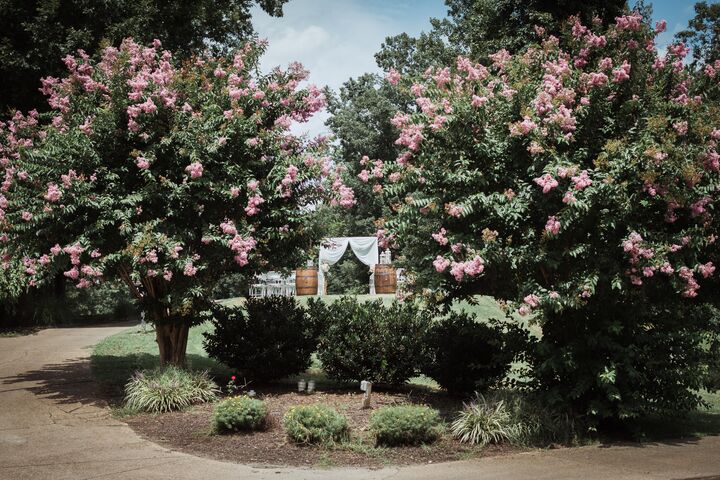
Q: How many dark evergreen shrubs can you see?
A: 3